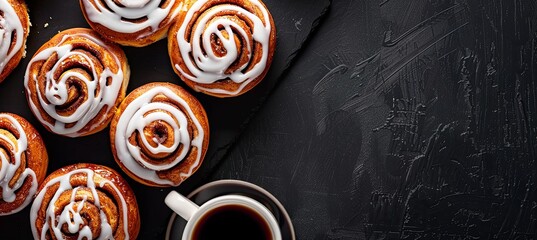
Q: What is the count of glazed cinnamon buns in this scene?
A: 7